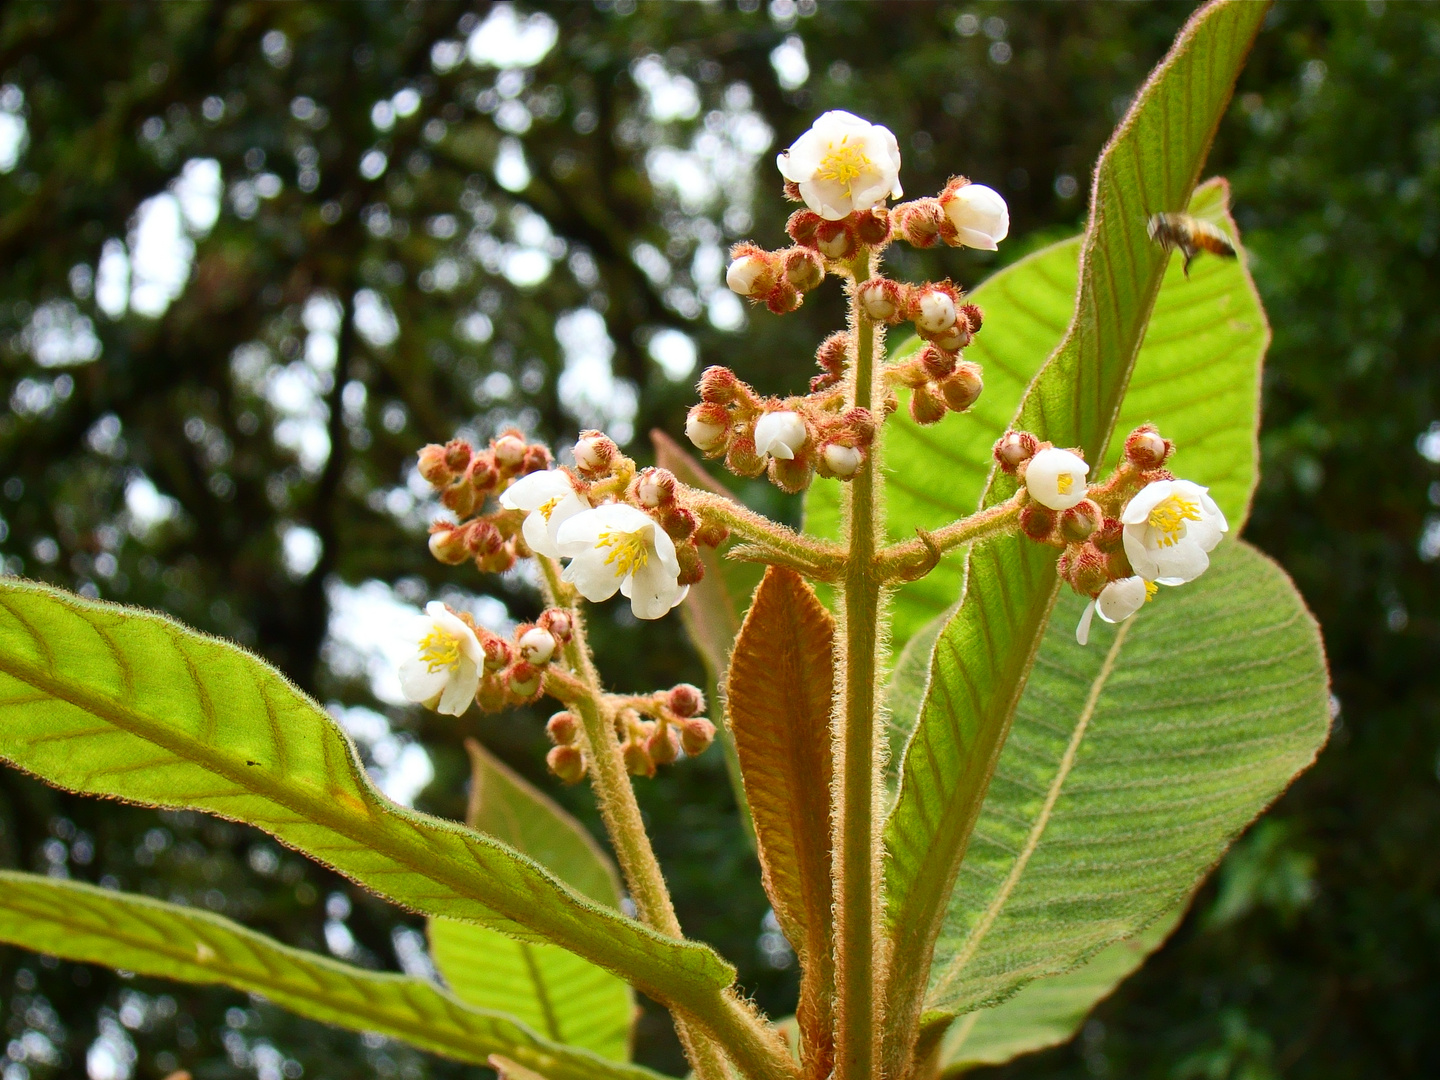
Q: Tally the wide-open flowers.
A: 5